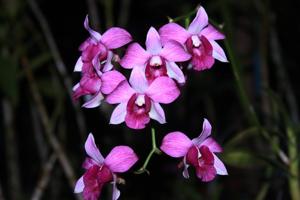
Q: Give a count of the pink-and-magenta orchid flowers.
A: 7